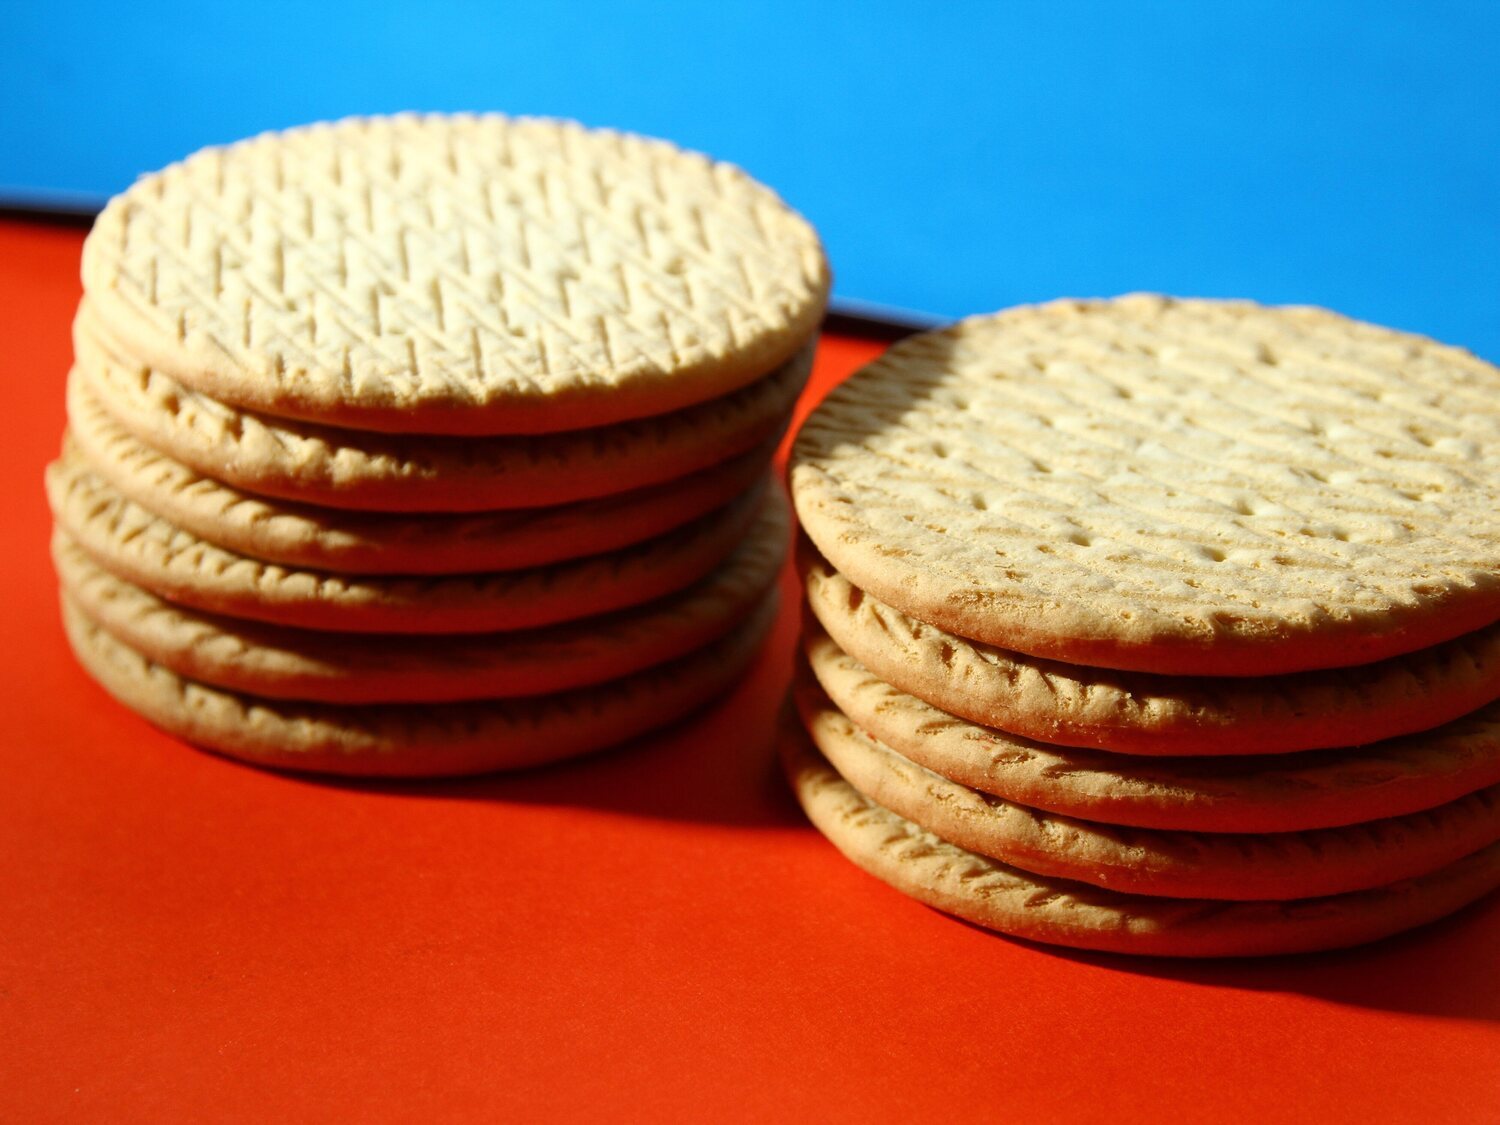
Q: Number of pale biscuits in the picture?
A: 11